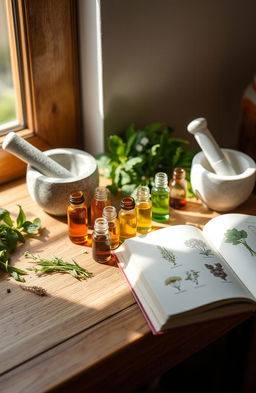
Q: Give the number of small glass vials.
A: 8